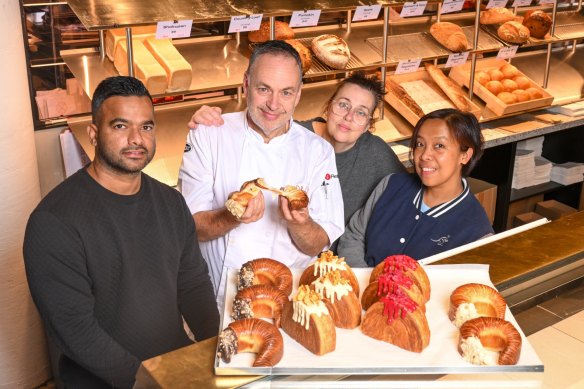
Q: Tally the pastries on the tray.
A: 11